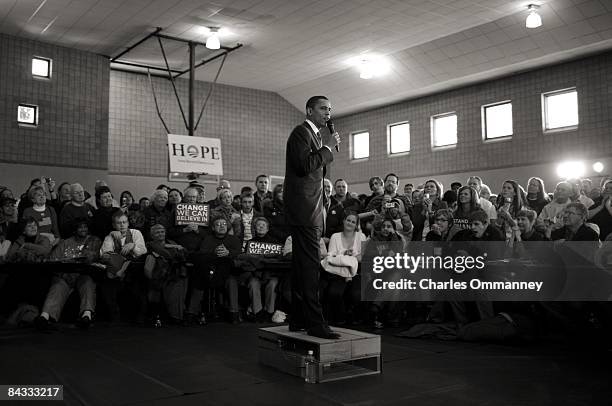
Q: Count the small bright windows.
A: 7